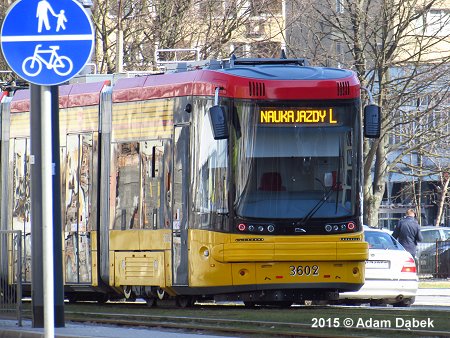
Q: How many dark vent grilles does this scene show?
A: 2